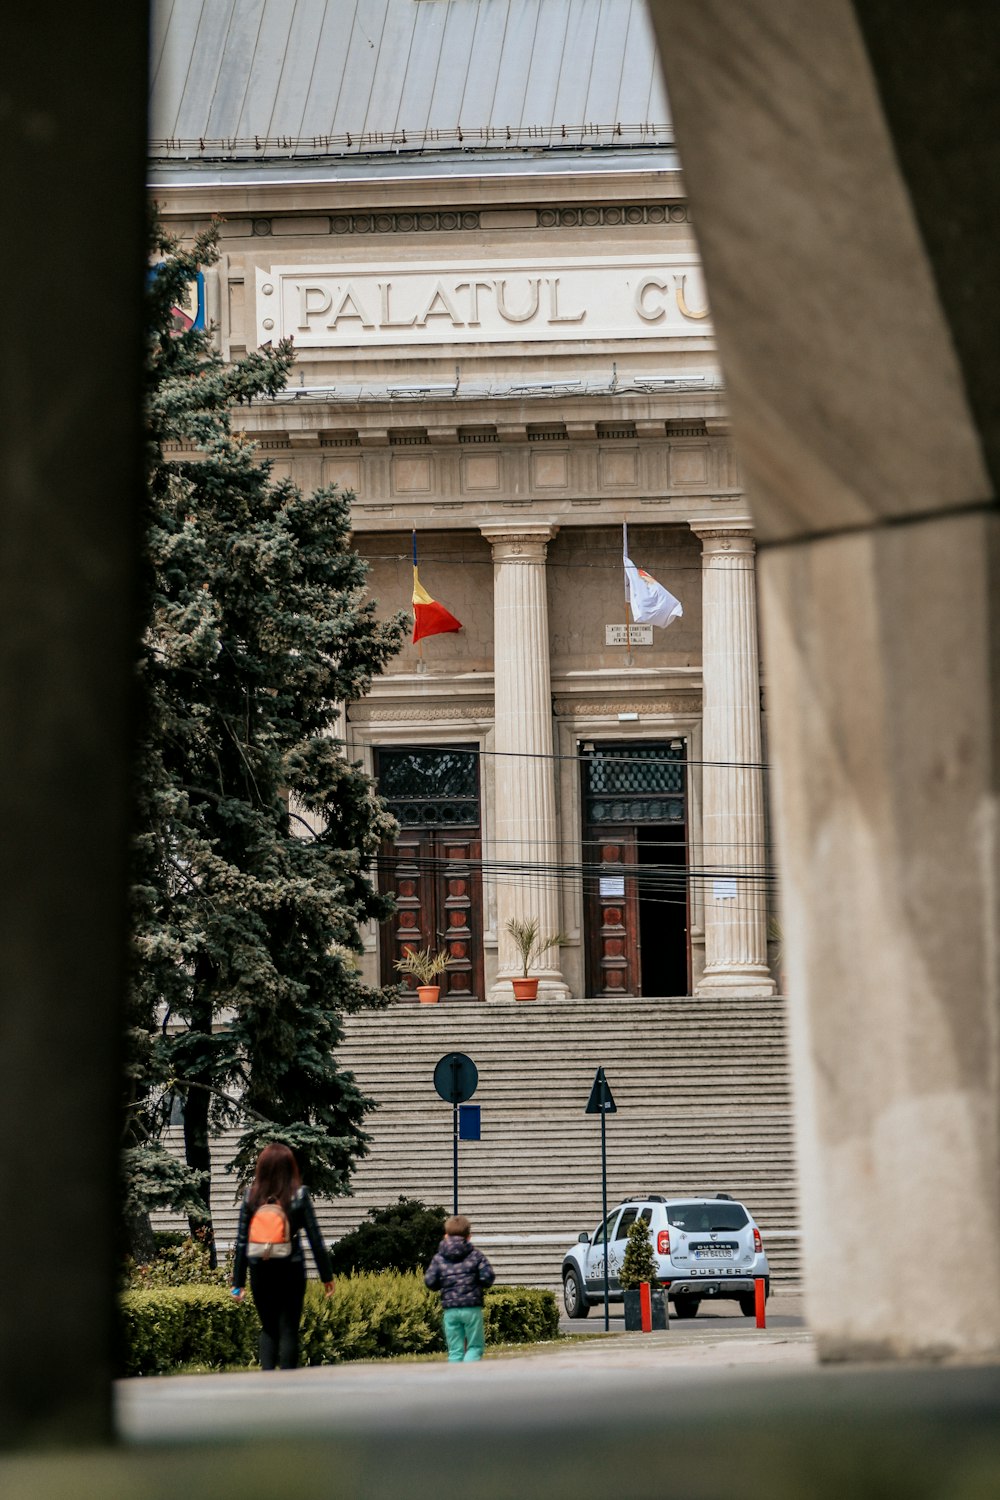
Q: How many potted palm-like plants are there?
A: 2